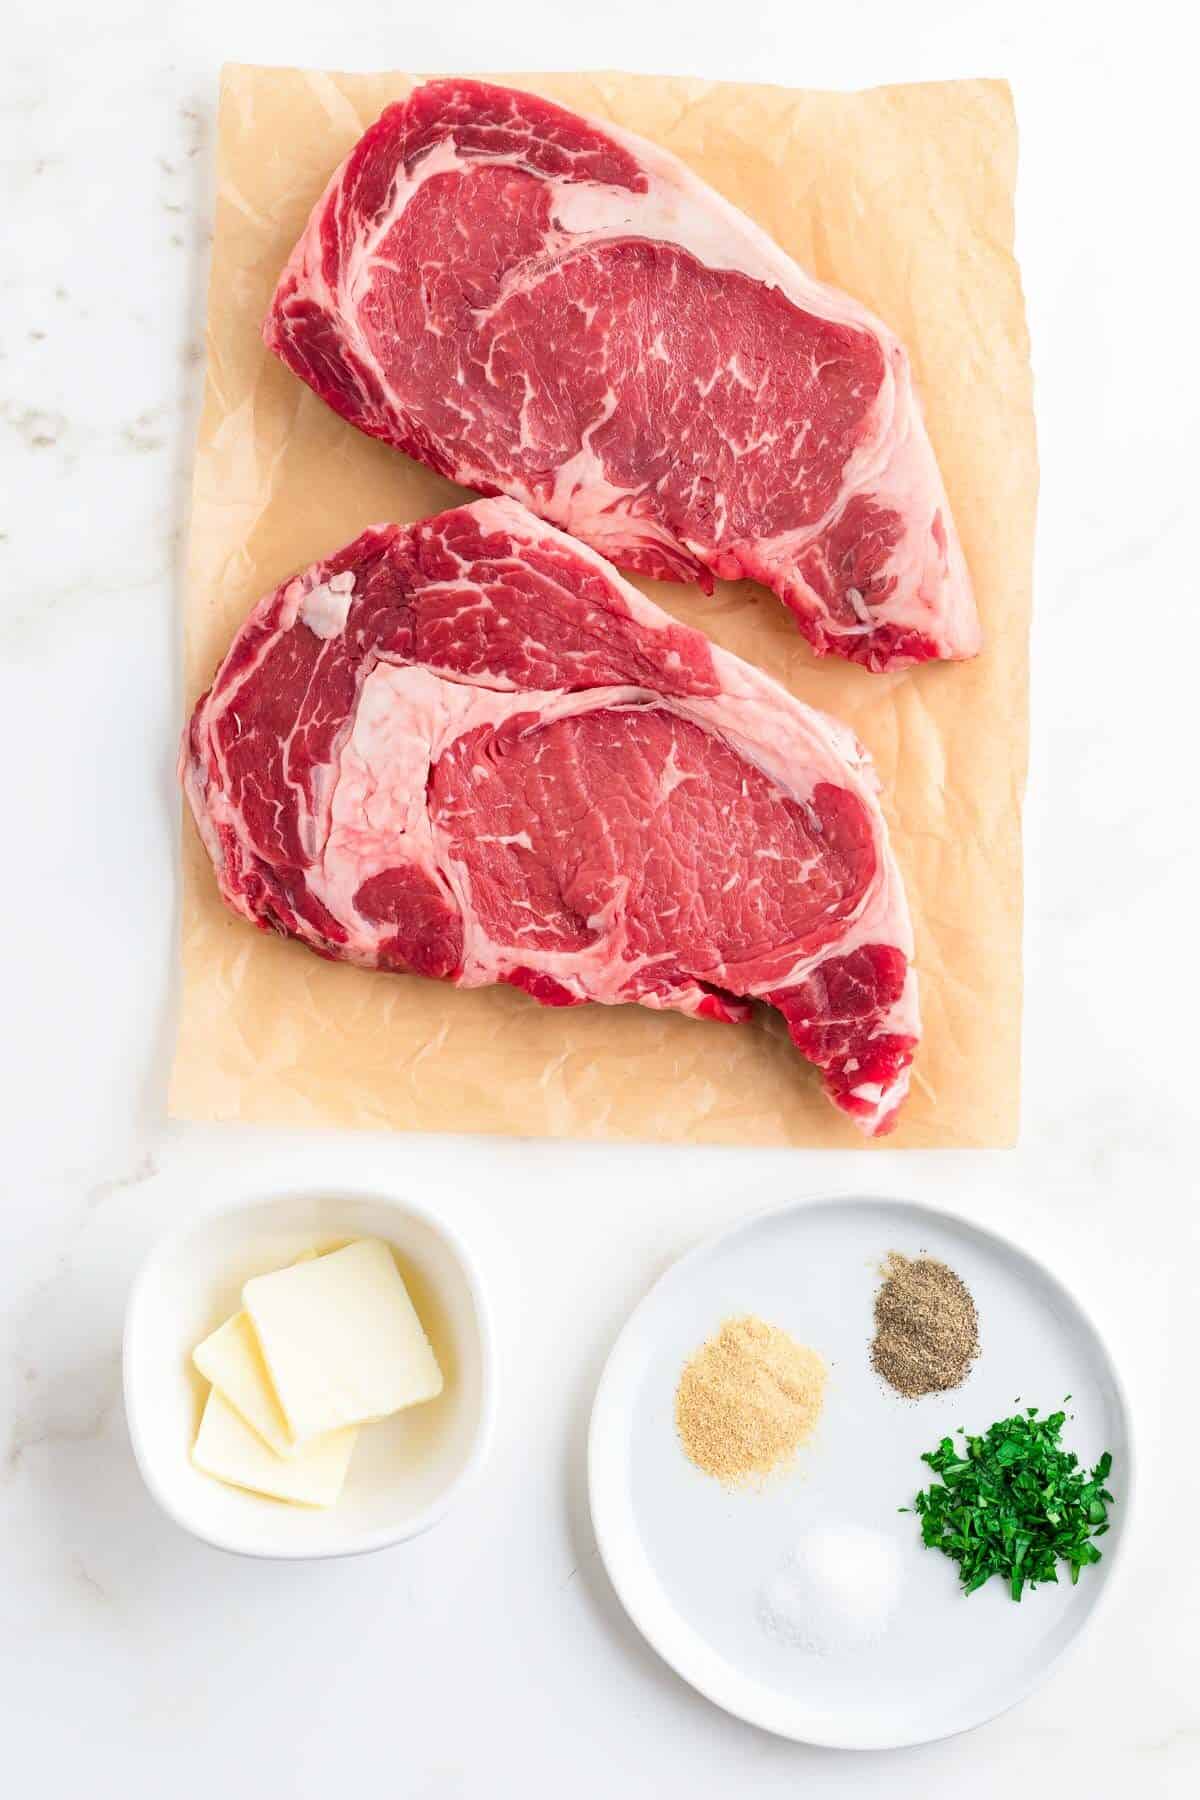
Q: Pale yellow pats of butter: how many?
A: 3